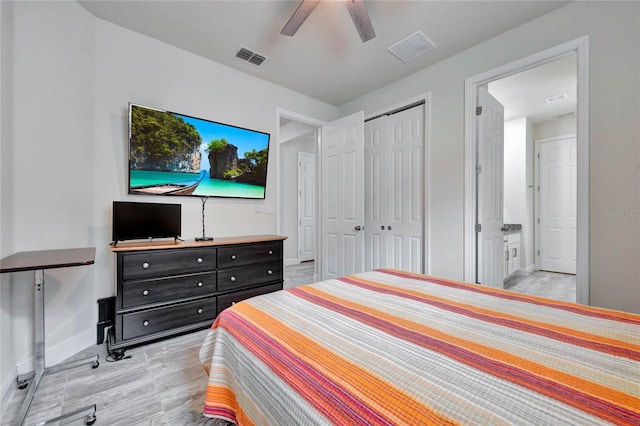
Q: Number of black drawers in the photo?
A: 6